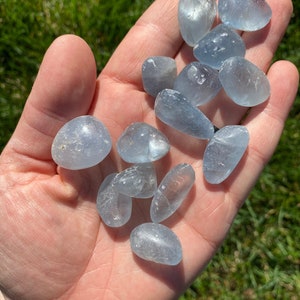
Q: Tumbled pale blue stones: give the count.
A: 14